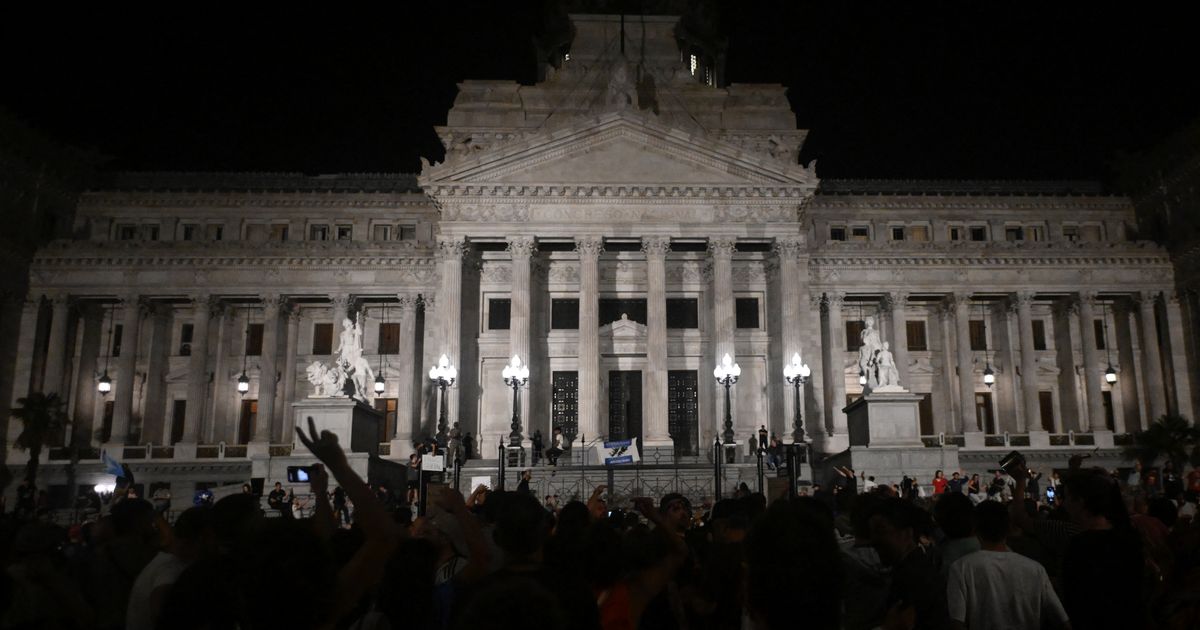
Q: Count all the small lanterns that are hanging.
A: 6